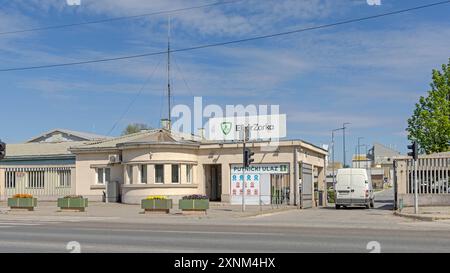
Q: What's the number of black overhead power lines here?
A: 2